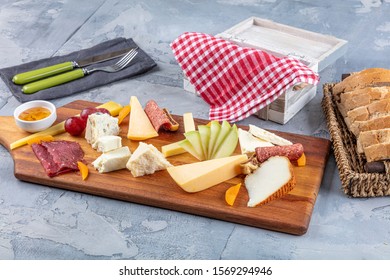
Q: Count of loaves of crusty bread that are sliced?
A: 1